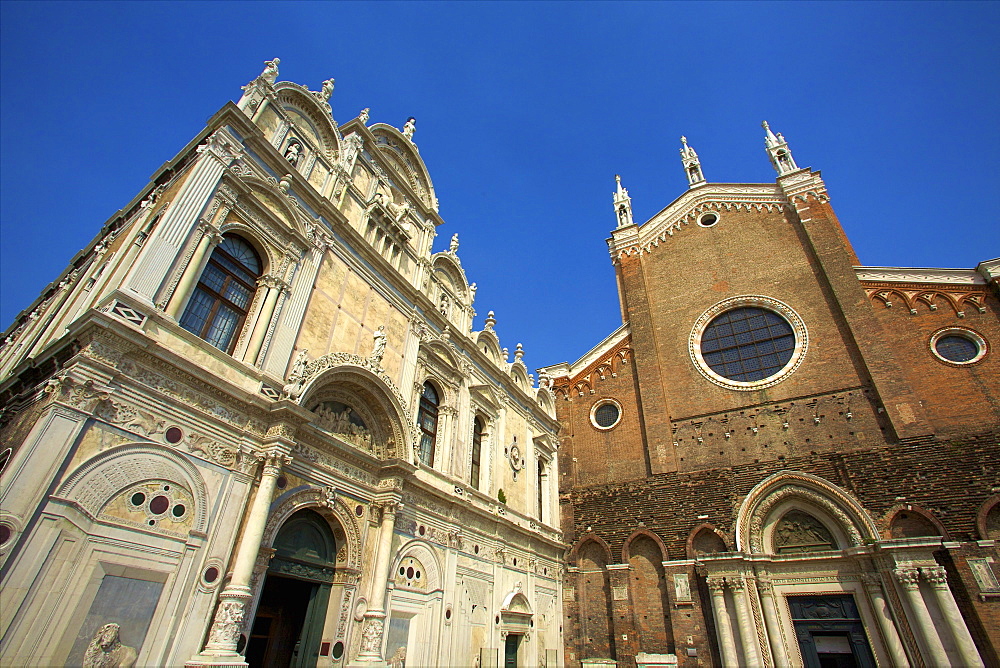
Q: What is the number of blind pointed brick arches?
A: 5